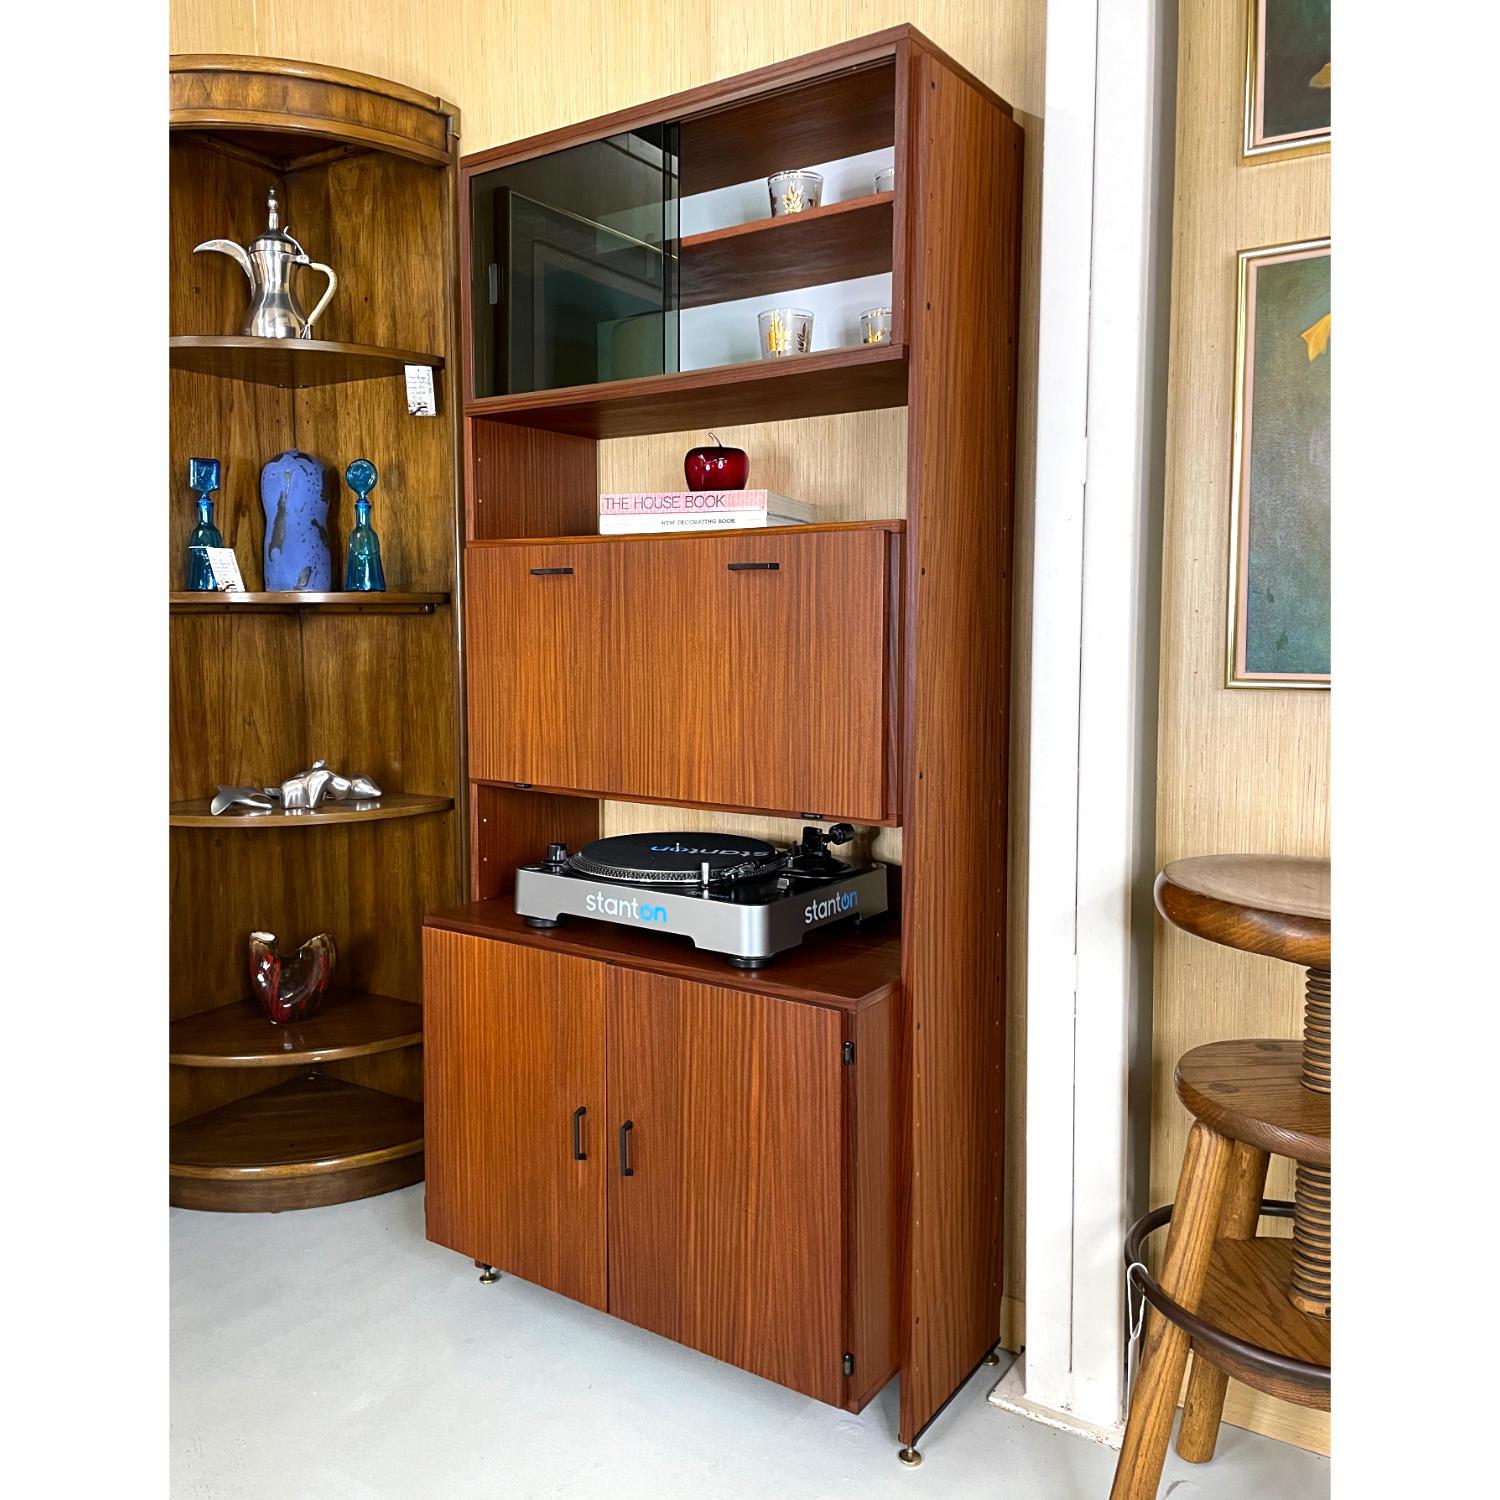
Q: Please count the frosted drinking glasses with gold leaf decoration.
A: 4